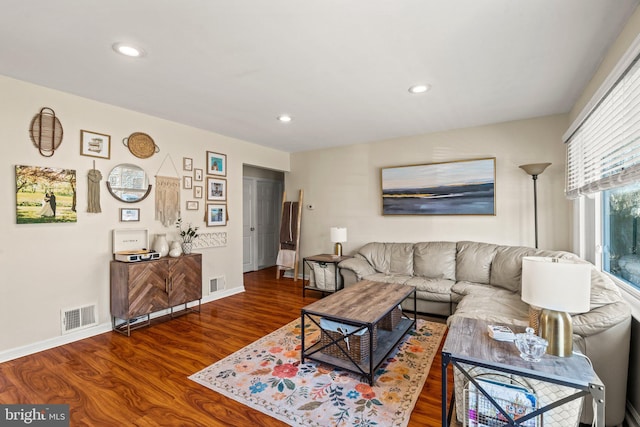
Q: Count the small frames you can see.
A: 5